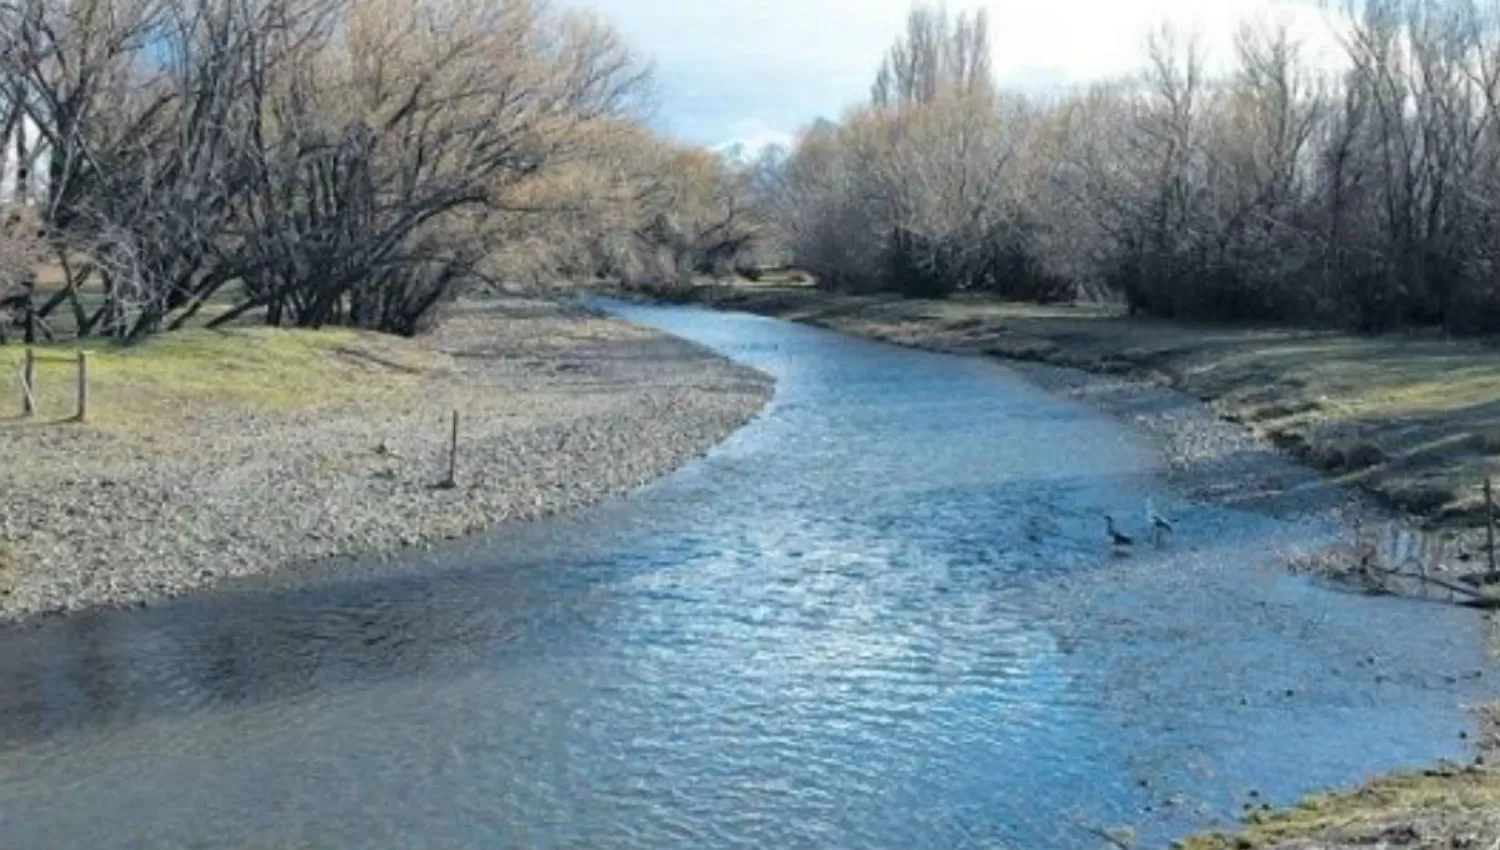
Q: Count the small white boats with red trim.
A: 0